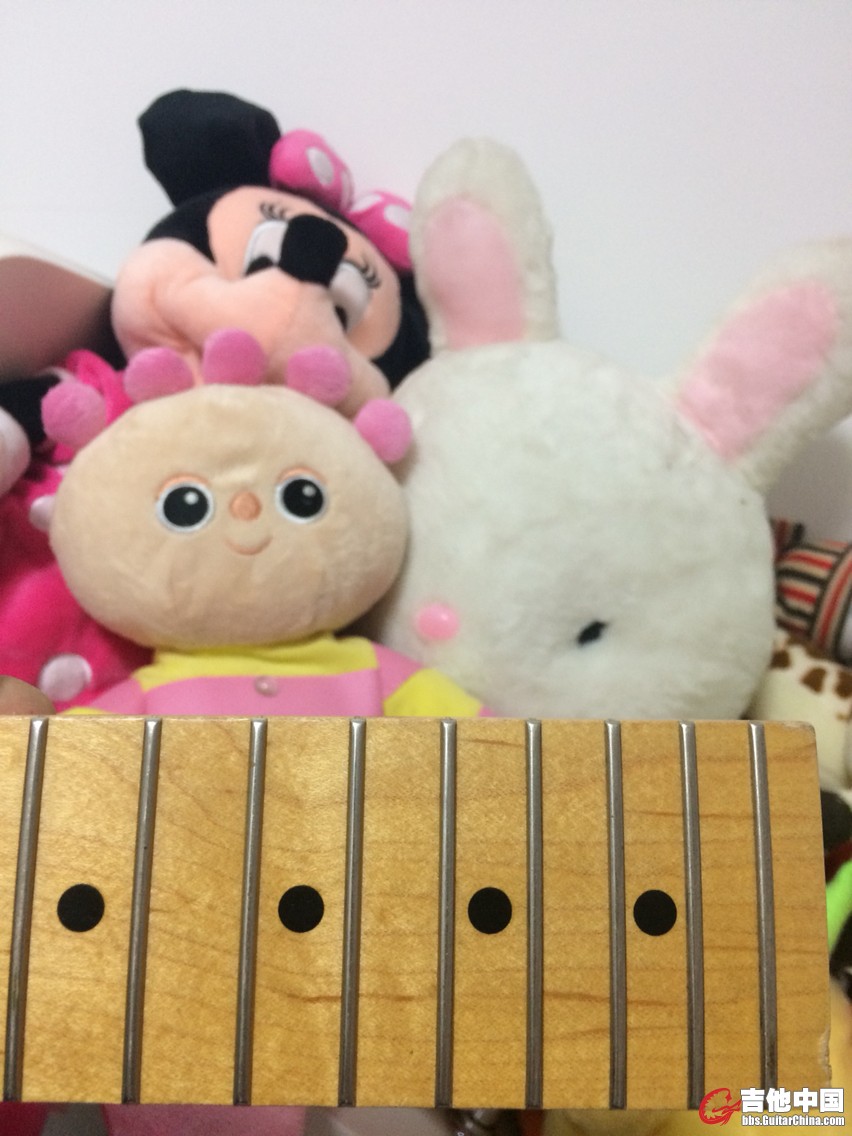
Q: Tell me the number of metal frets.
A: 9